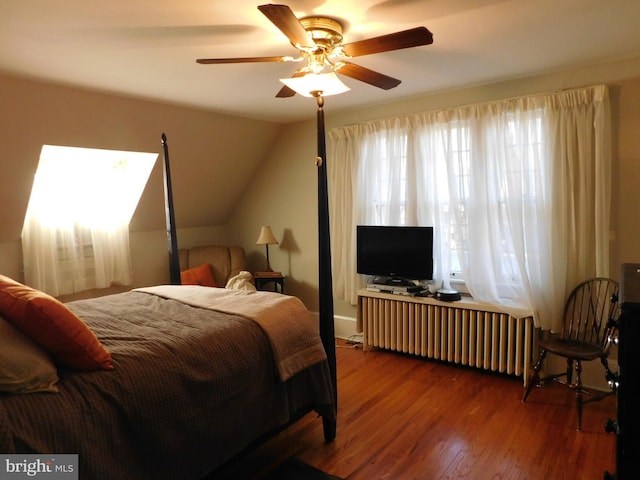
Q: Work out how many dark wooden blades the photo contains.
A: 5